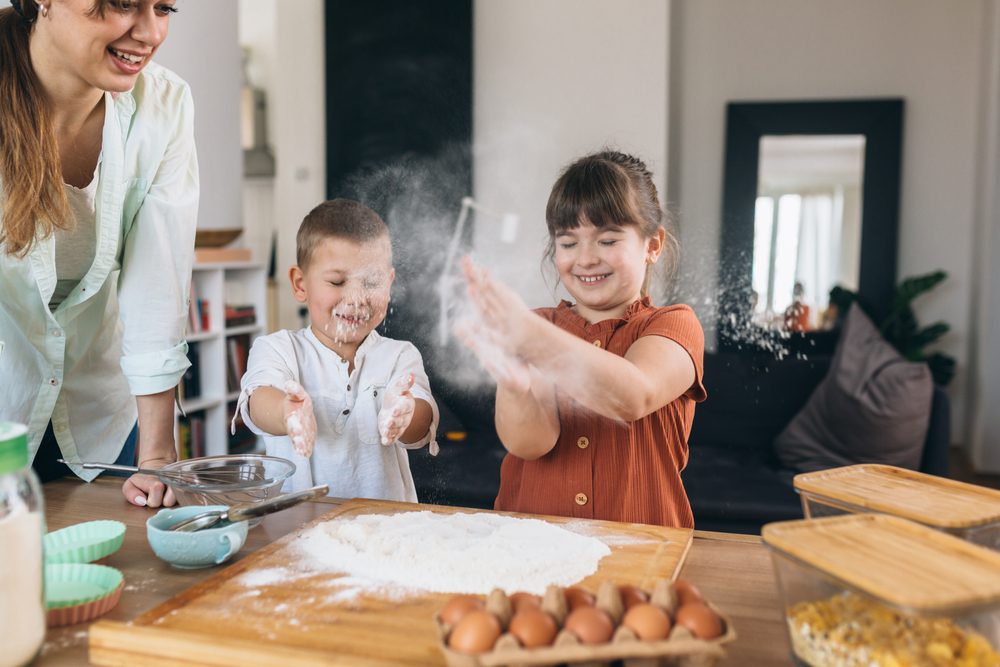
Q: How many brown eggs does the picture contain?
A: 10